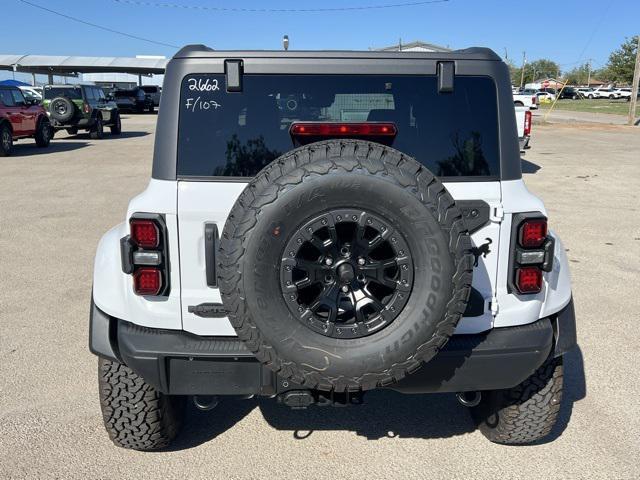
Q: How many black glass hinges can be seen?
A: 2